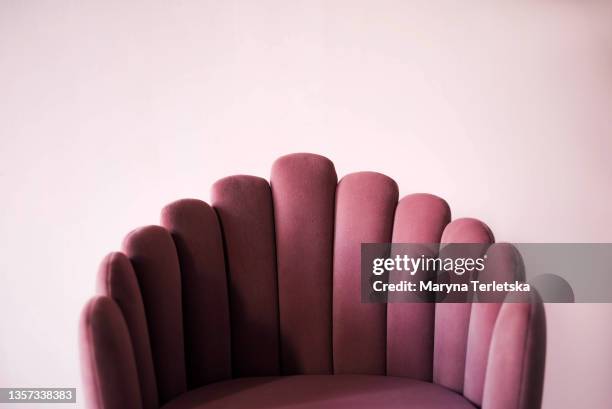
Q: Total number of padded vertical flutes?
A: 11